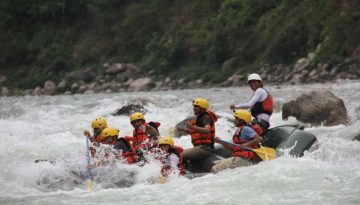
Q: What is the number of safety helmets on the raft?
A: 7